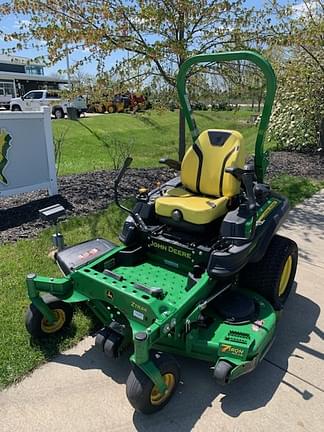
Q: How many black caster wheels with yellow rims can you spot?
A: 2